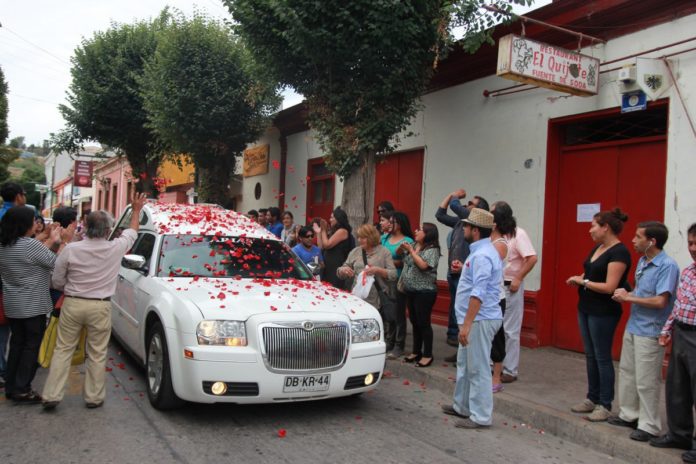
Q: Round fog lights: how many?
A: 2